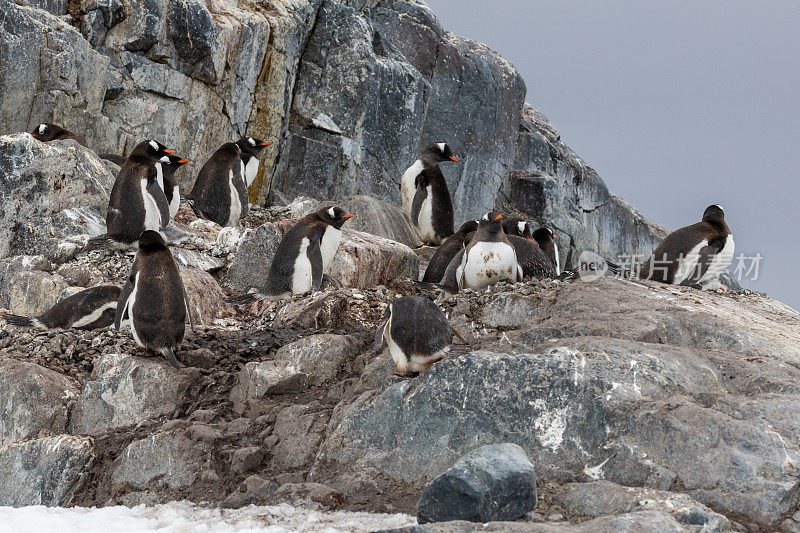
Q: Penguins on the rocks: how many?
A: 15